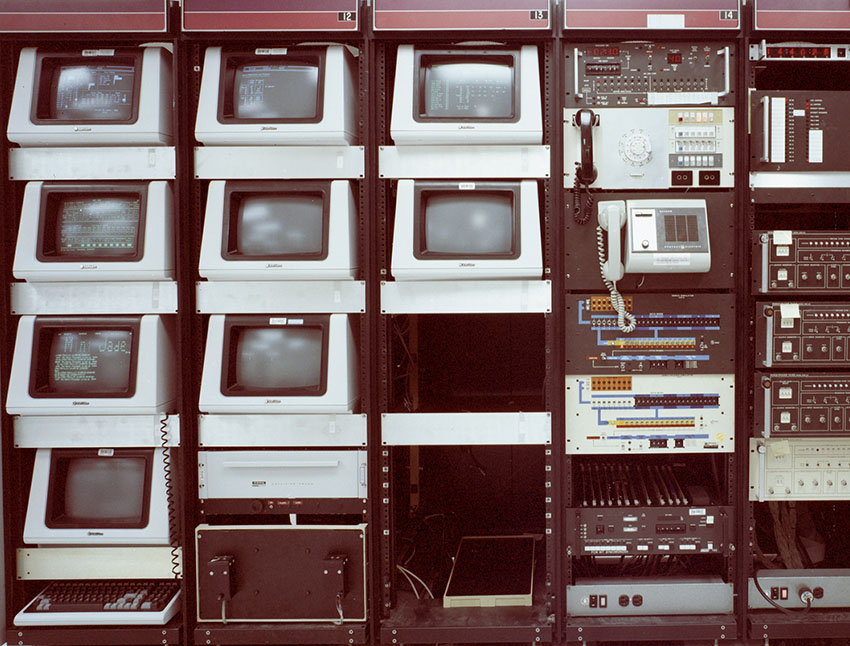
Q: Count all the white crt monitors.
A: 9